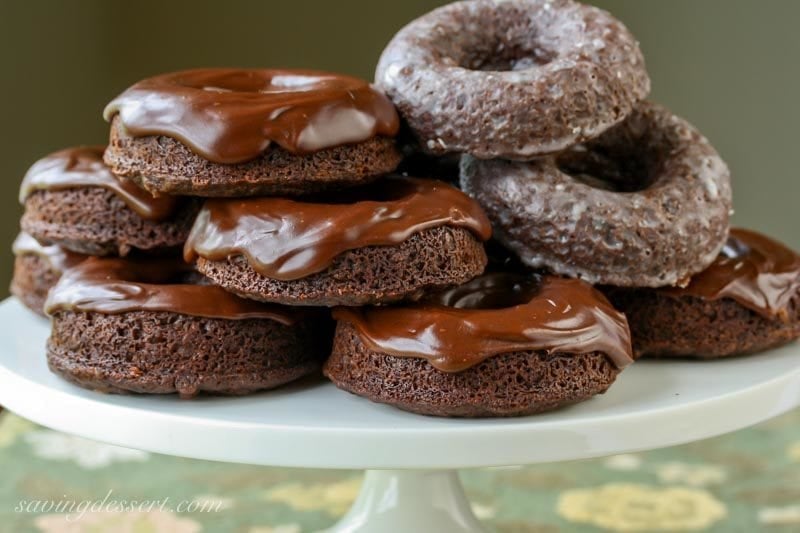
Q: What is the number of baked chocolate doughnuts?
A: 9